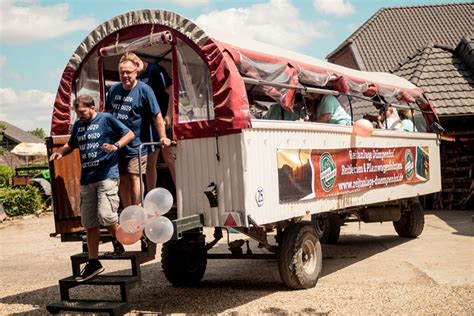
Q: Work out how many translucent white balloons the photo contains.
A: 3